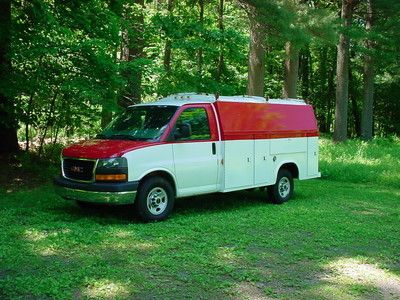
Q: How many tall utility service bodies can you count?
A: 1